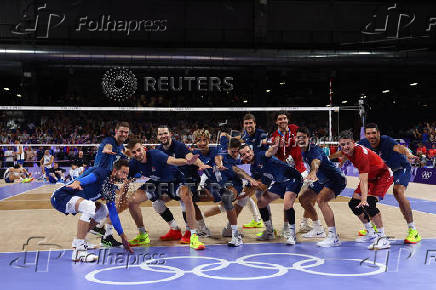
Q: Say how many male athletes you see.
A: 12